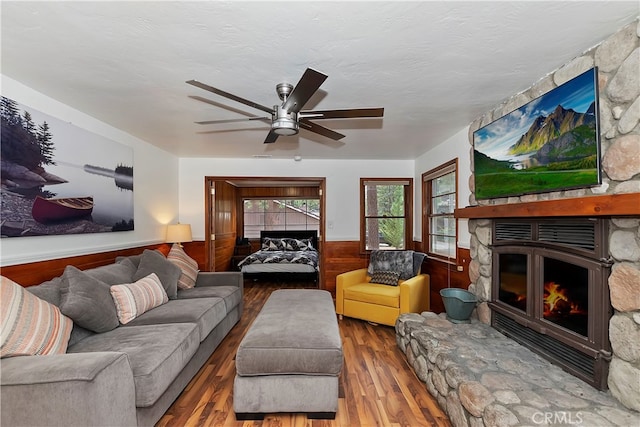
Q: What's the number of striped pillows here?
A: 3